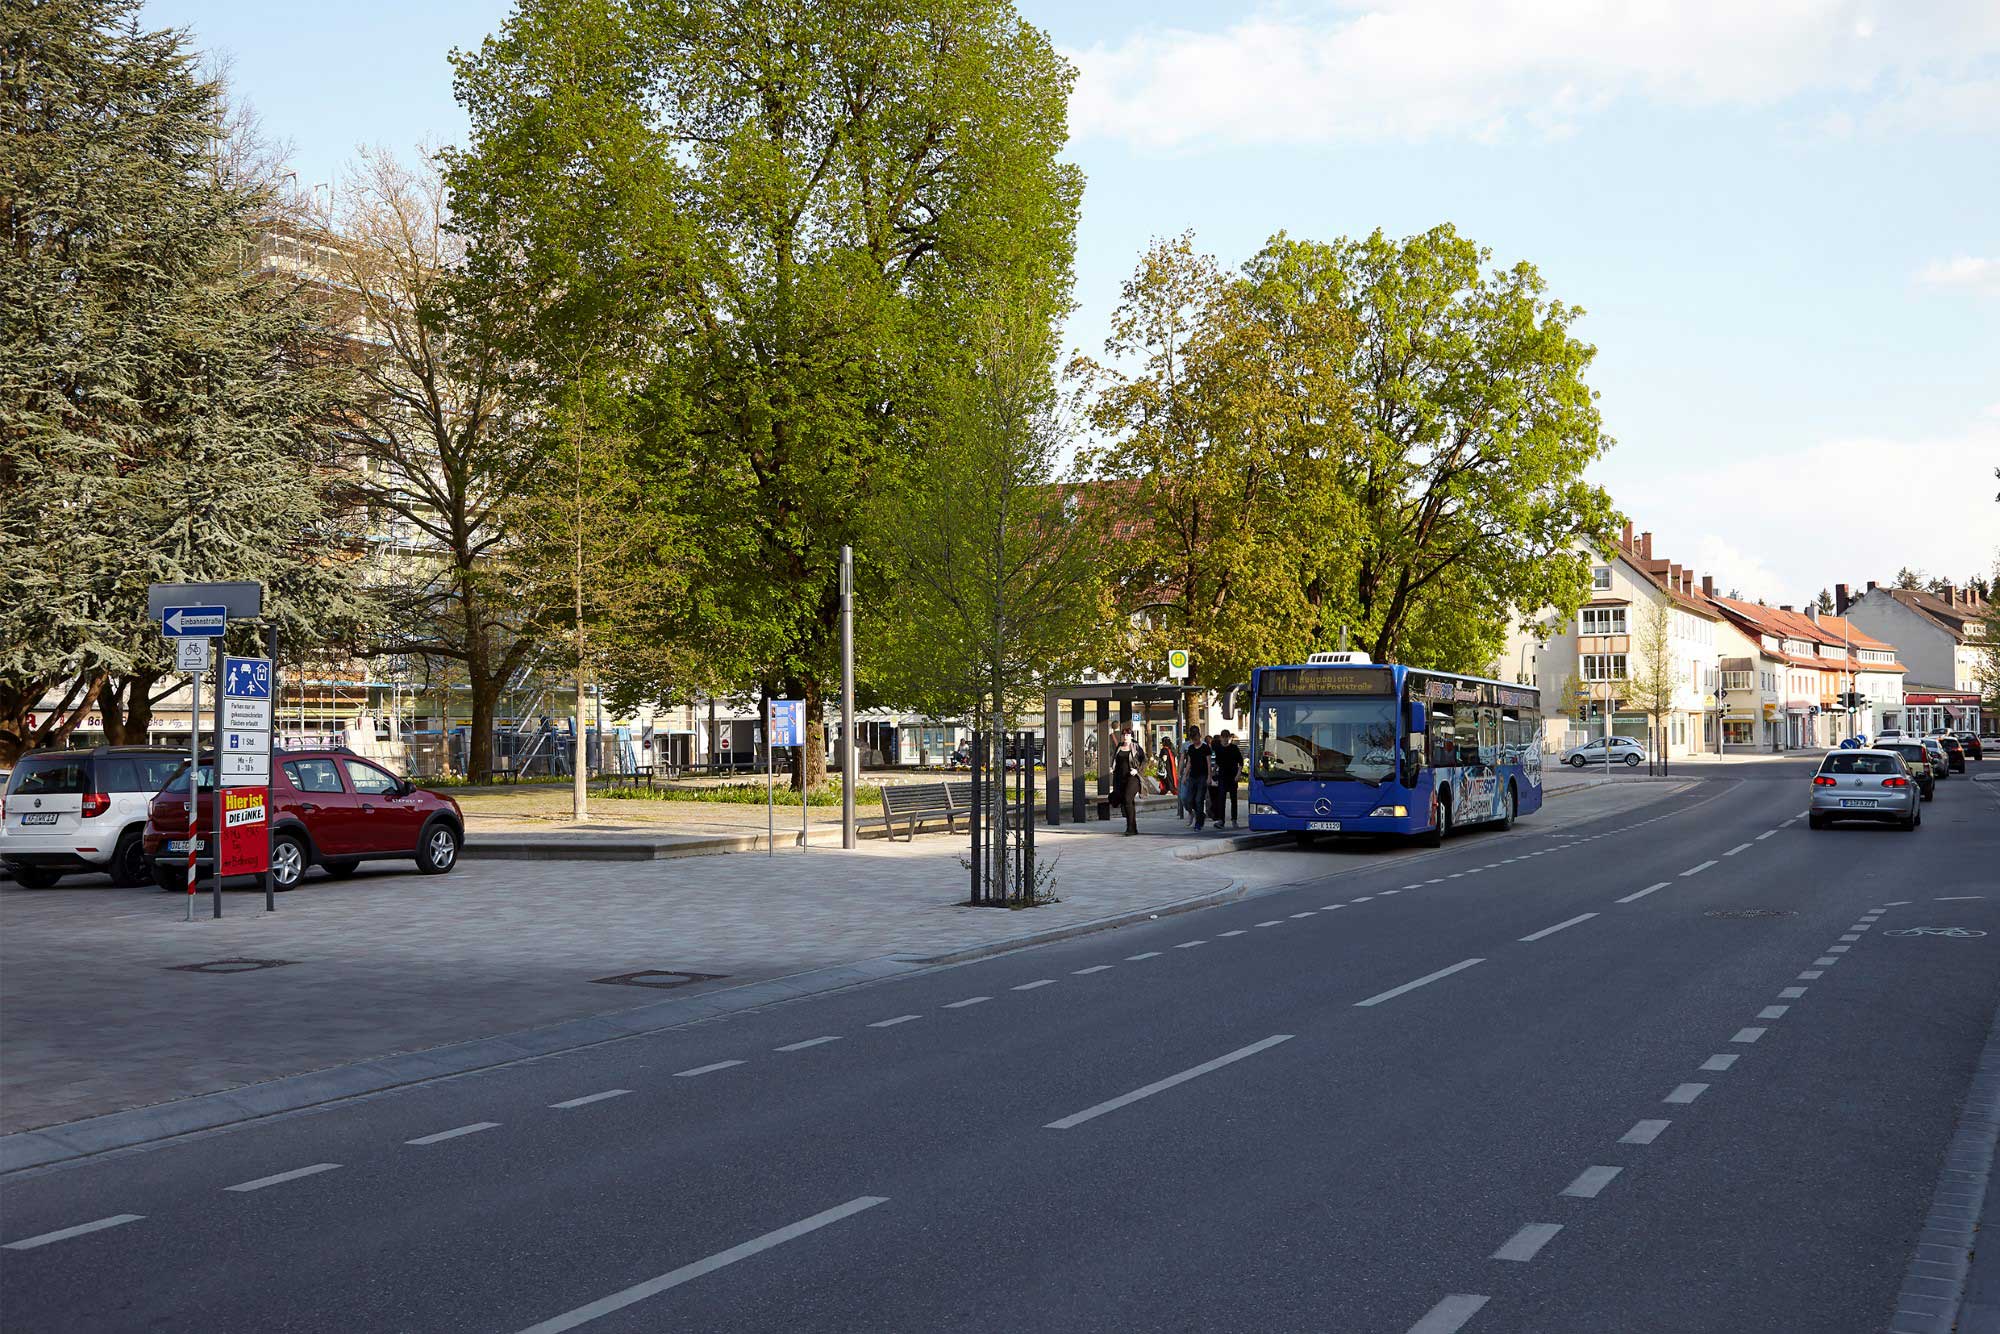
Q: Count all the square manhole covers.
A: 2